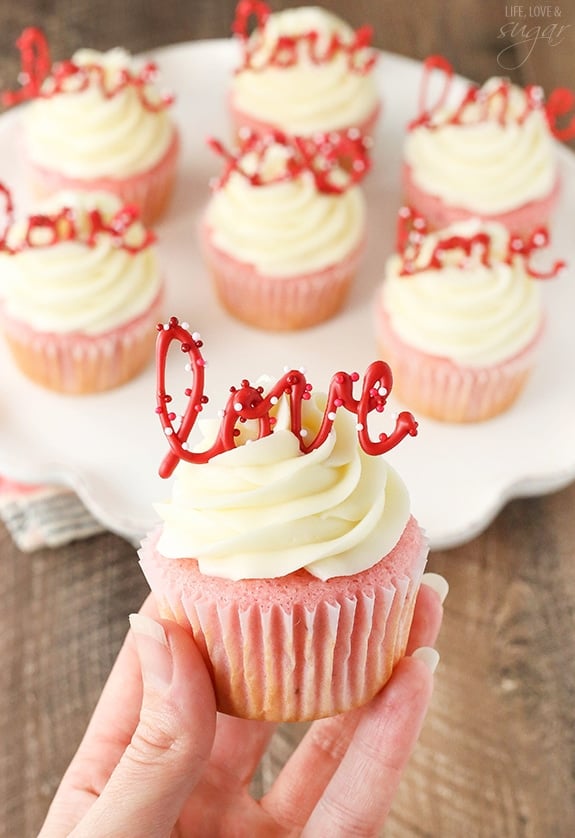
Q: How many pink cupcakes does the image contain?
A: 7